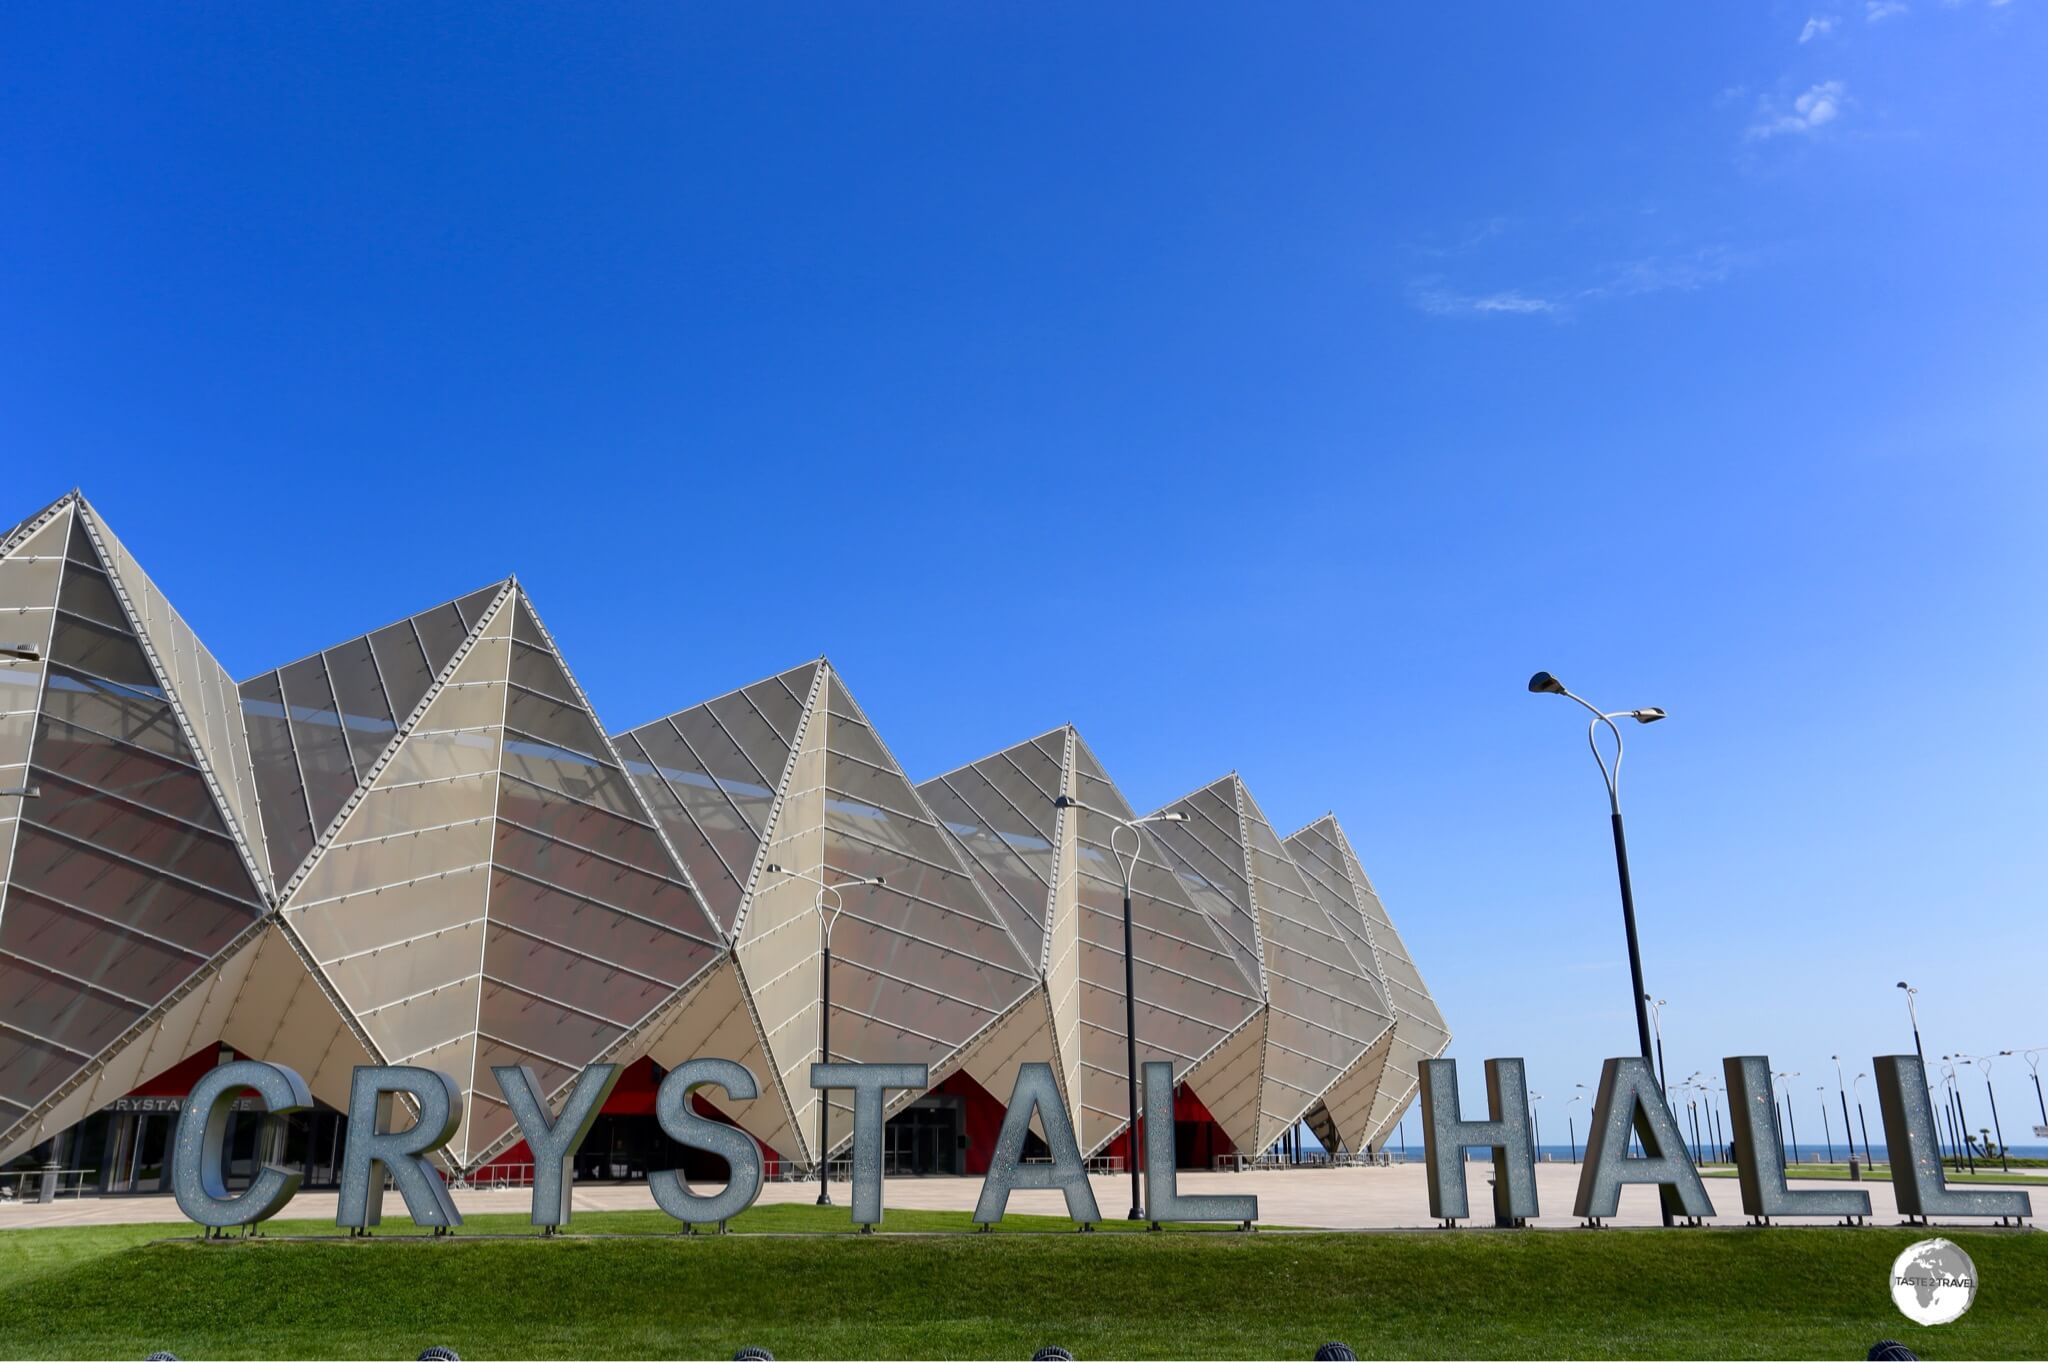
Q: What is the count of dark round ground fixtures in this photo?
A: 6